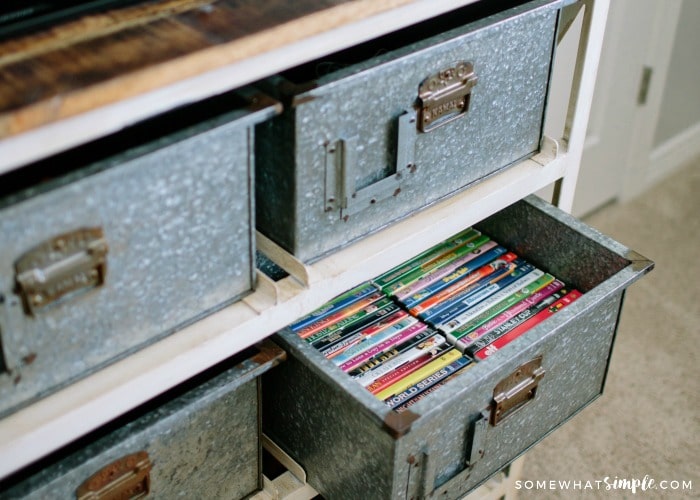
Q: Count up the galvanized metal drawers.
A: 4